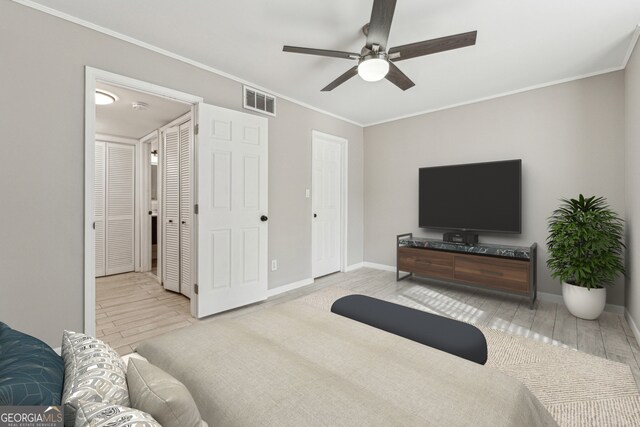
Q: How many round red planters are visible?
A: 0